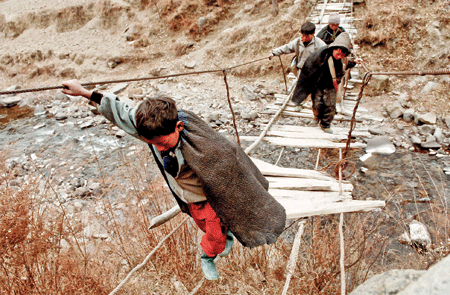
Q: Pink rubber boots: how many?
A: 0